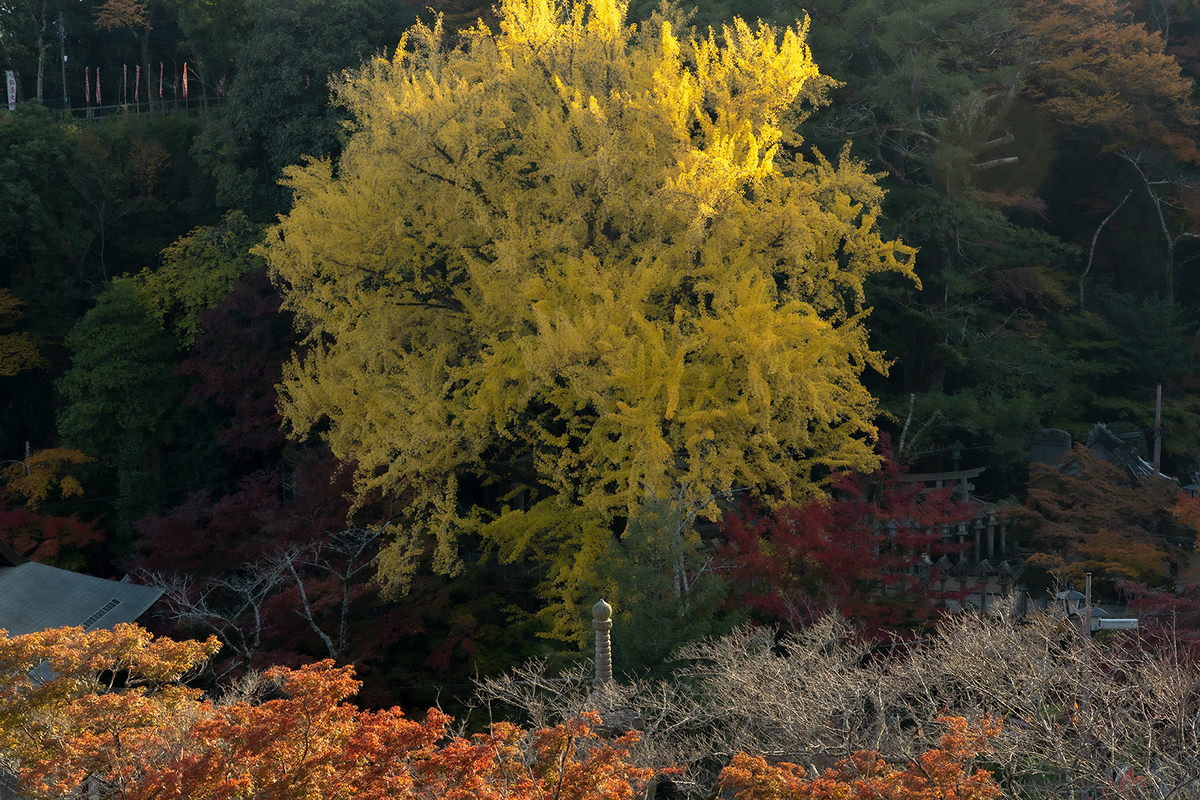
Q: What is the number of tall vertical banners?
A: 9